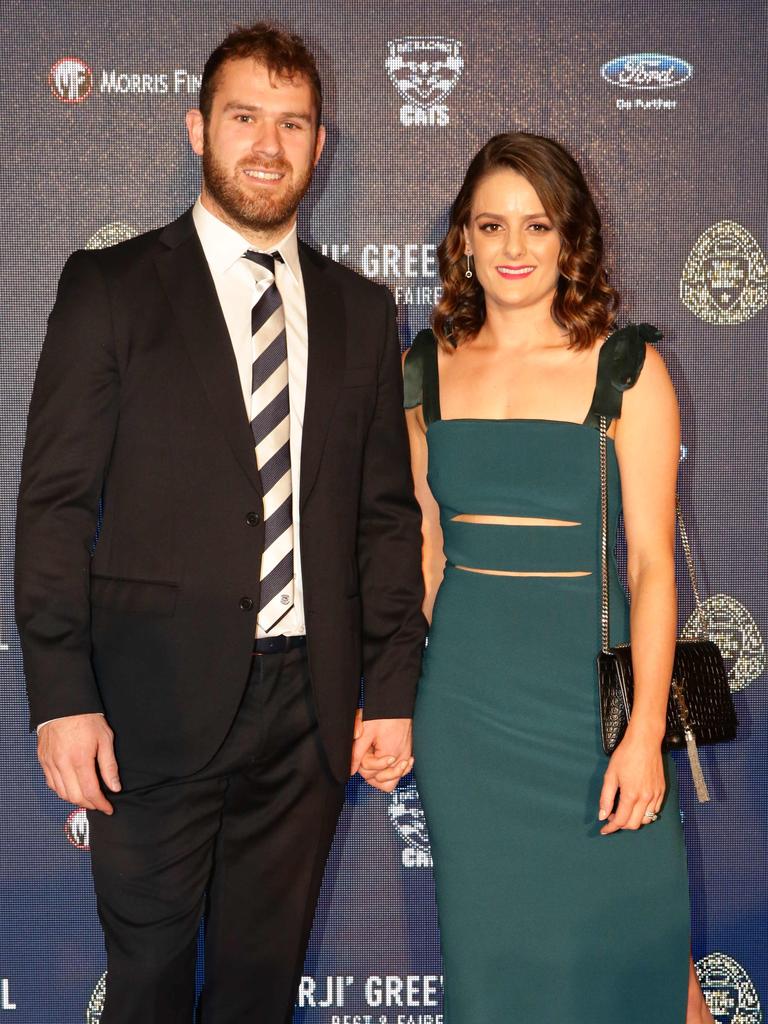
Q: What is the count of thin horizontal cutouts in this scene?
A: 2